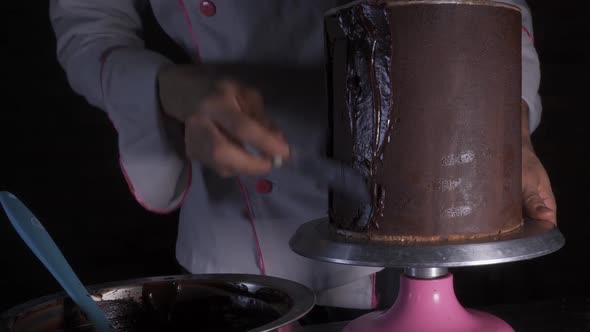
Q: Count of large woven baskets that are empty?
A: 0